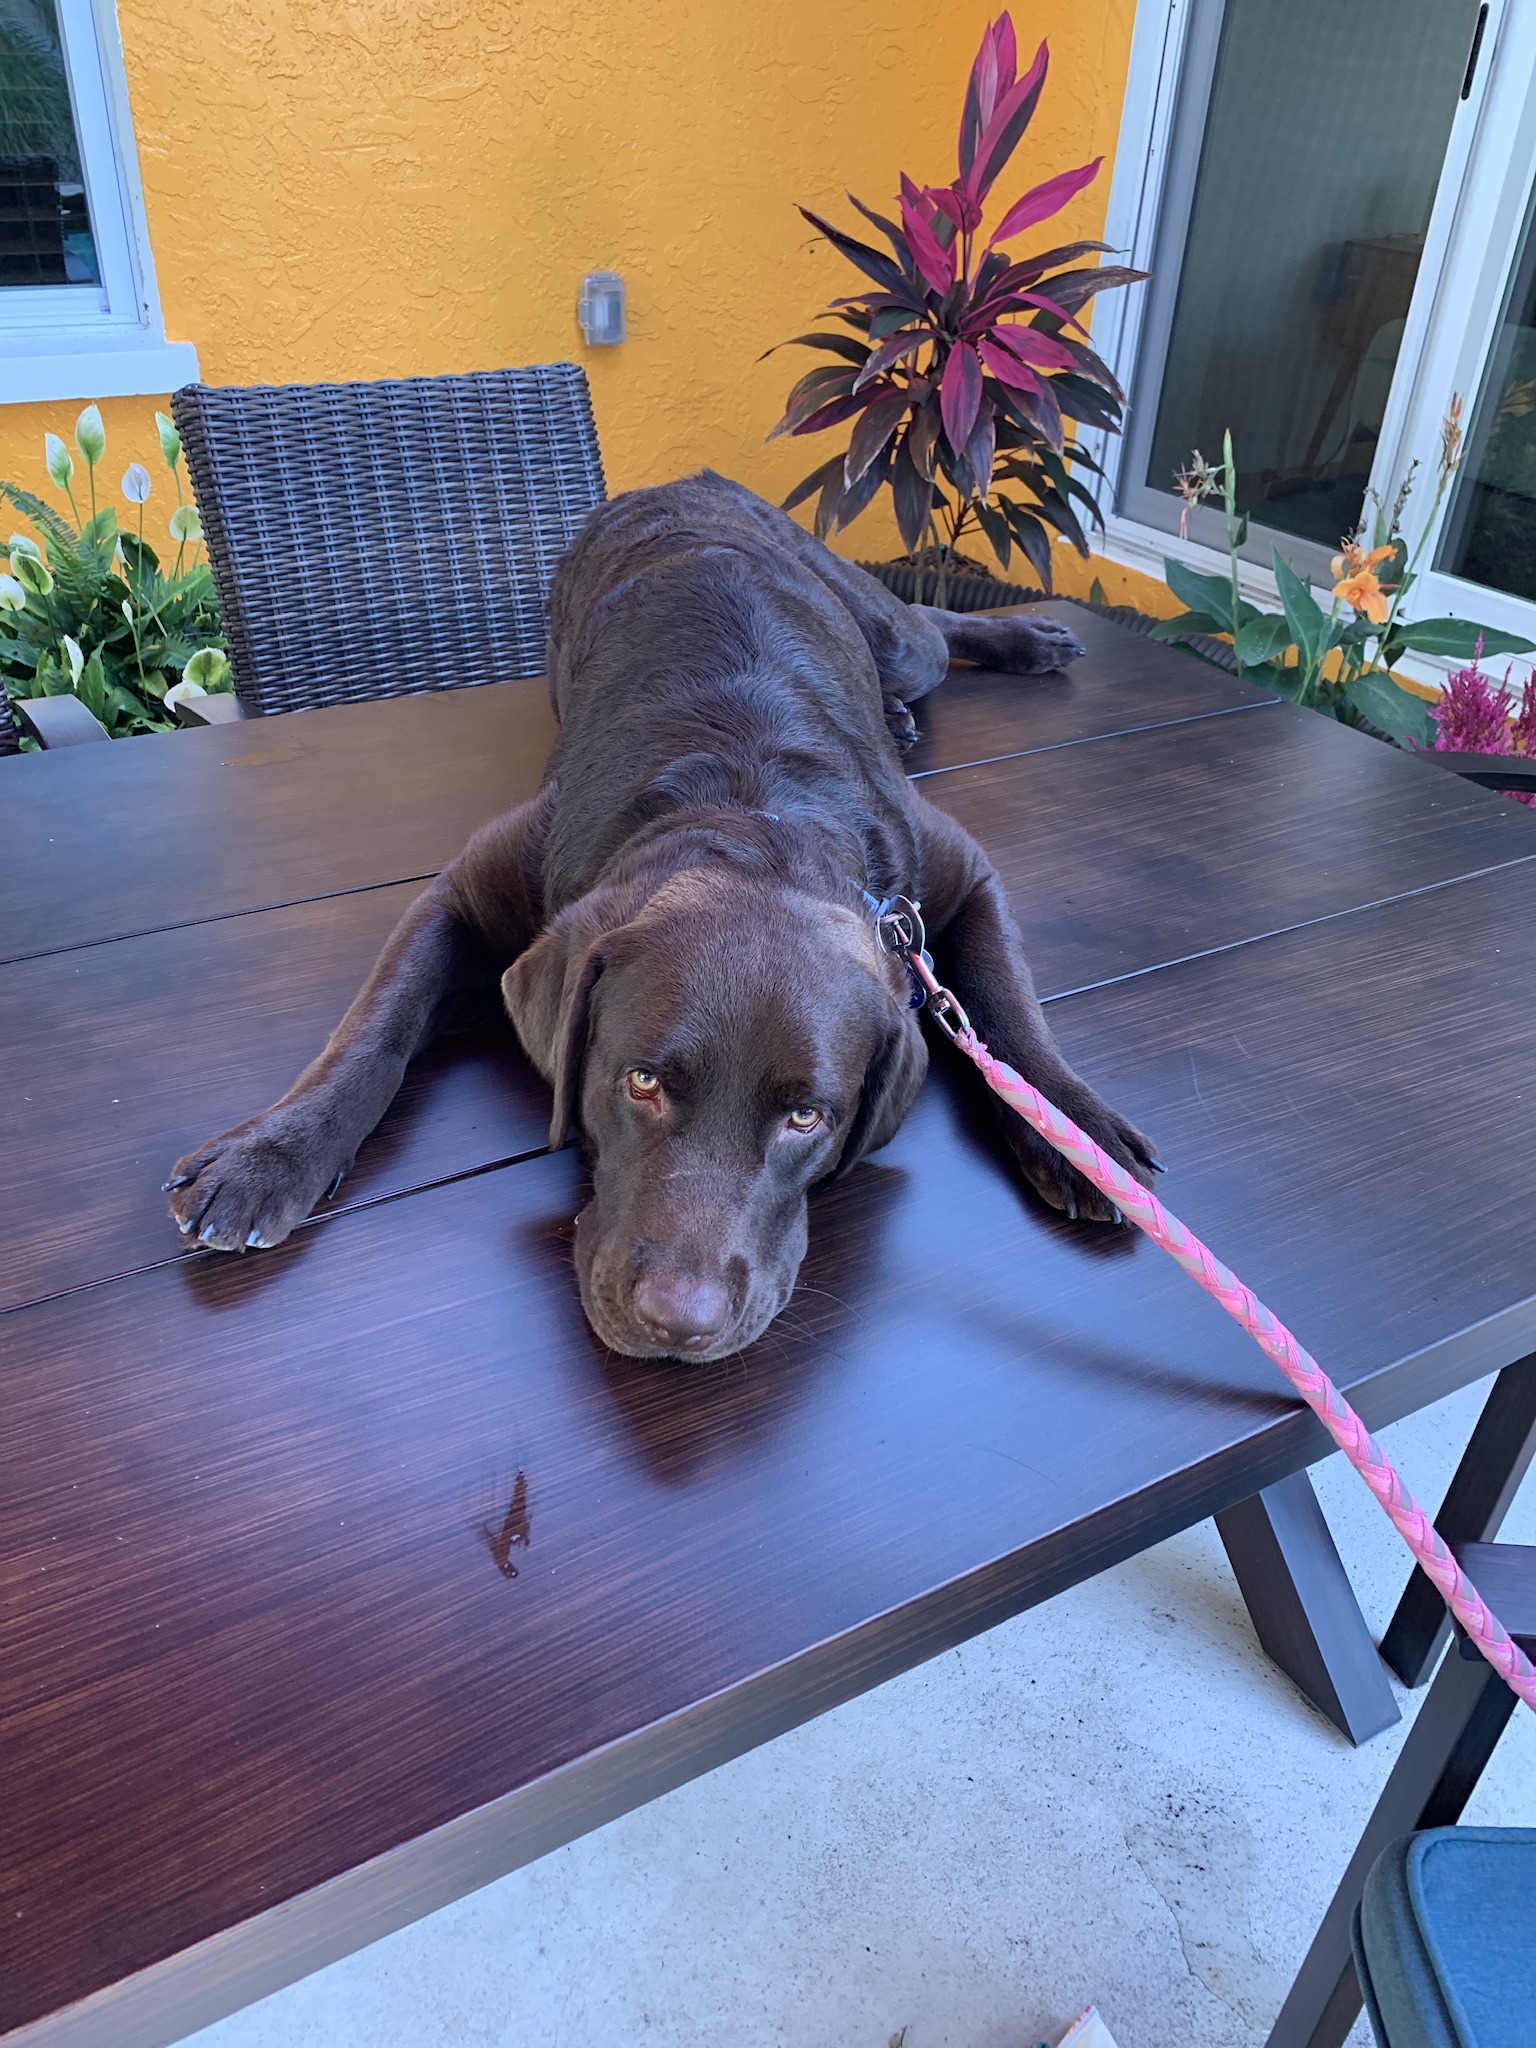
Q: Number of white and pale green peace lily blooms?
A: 13